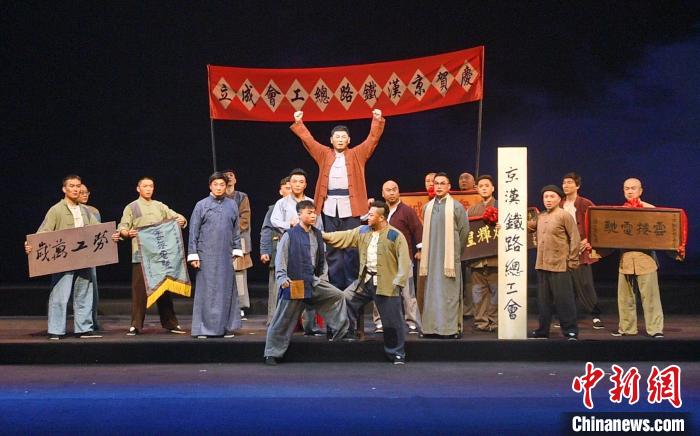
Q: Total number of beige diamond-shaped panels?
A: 11